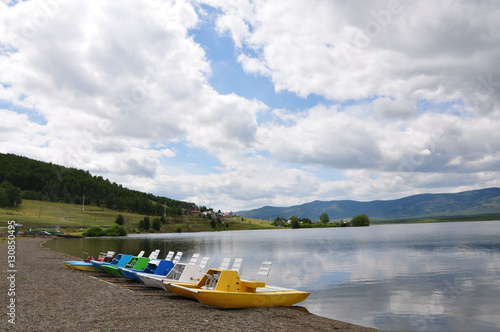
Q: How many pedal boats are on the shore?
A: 6